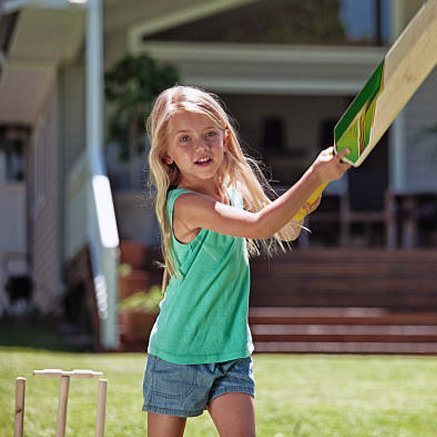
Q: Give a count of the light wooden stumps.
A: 3